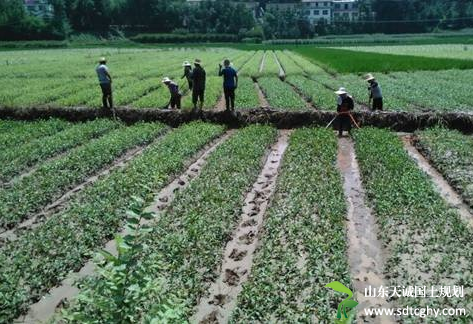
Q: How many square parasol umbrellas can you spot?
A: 0